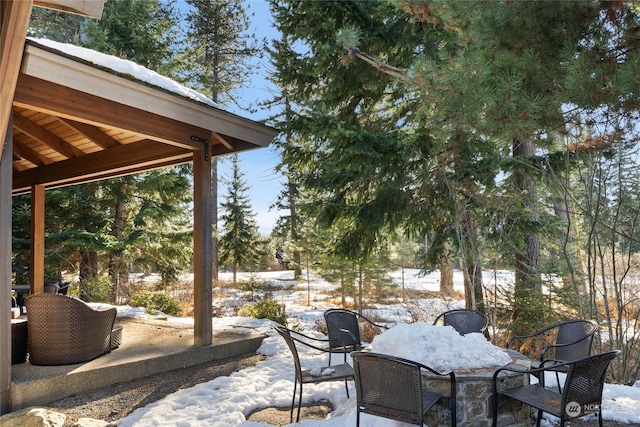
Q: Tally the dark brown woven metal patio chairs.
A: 6